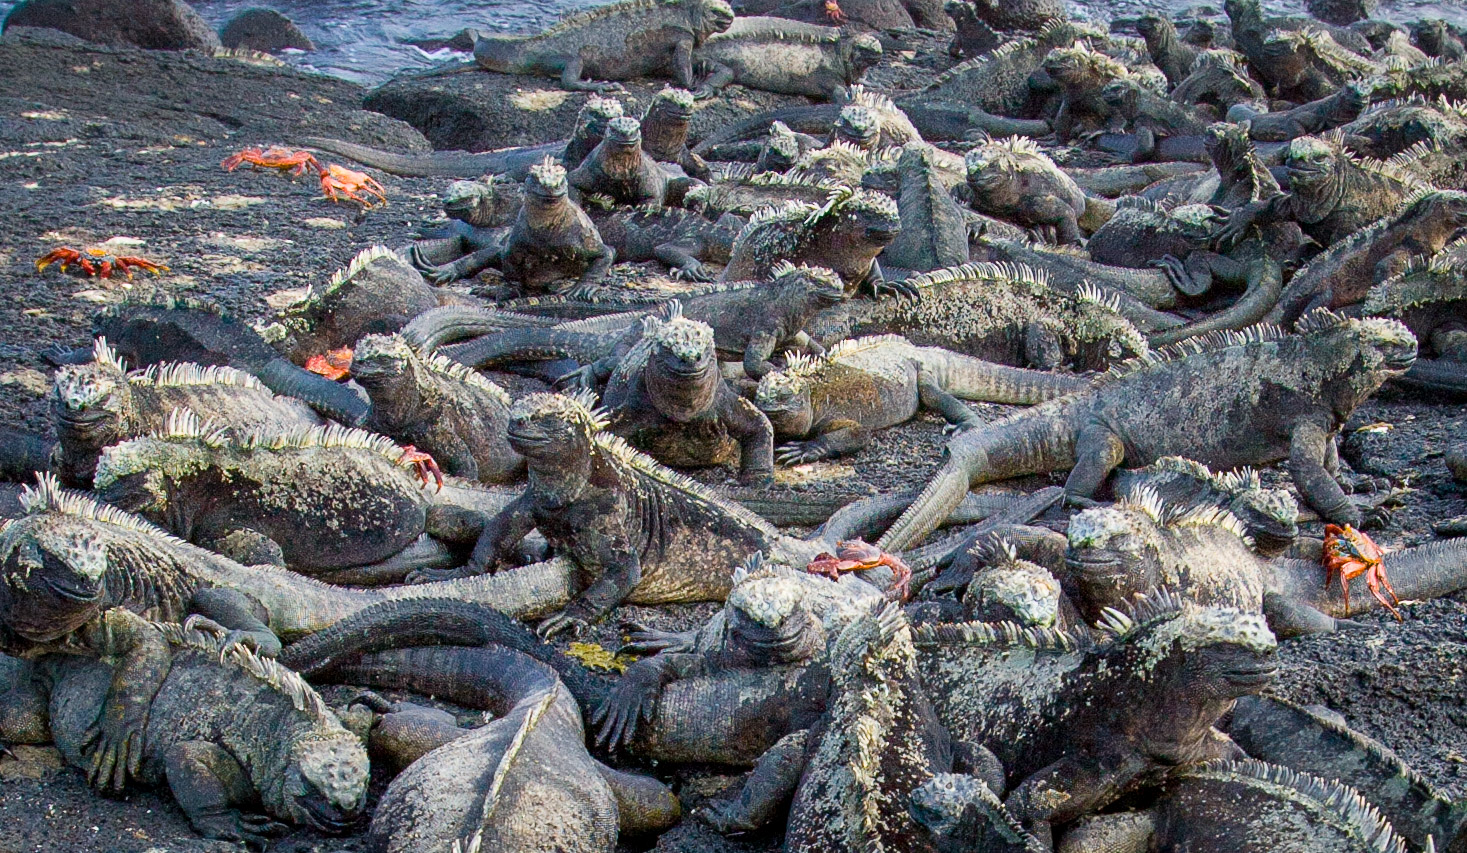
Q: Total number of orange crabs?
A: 8